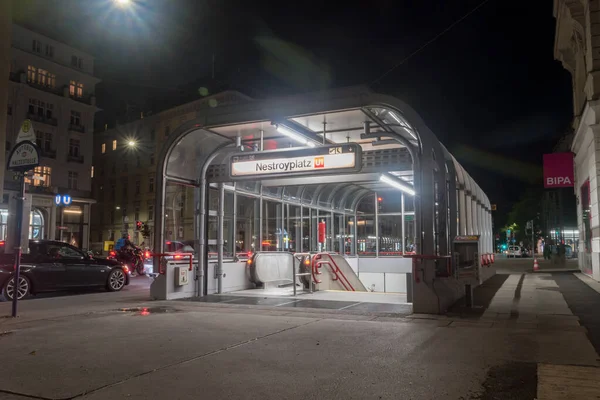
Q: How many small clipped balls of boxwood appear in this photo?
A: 0